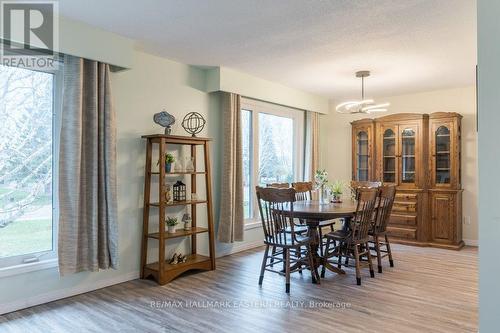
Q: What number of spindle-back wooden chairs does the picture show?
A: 6